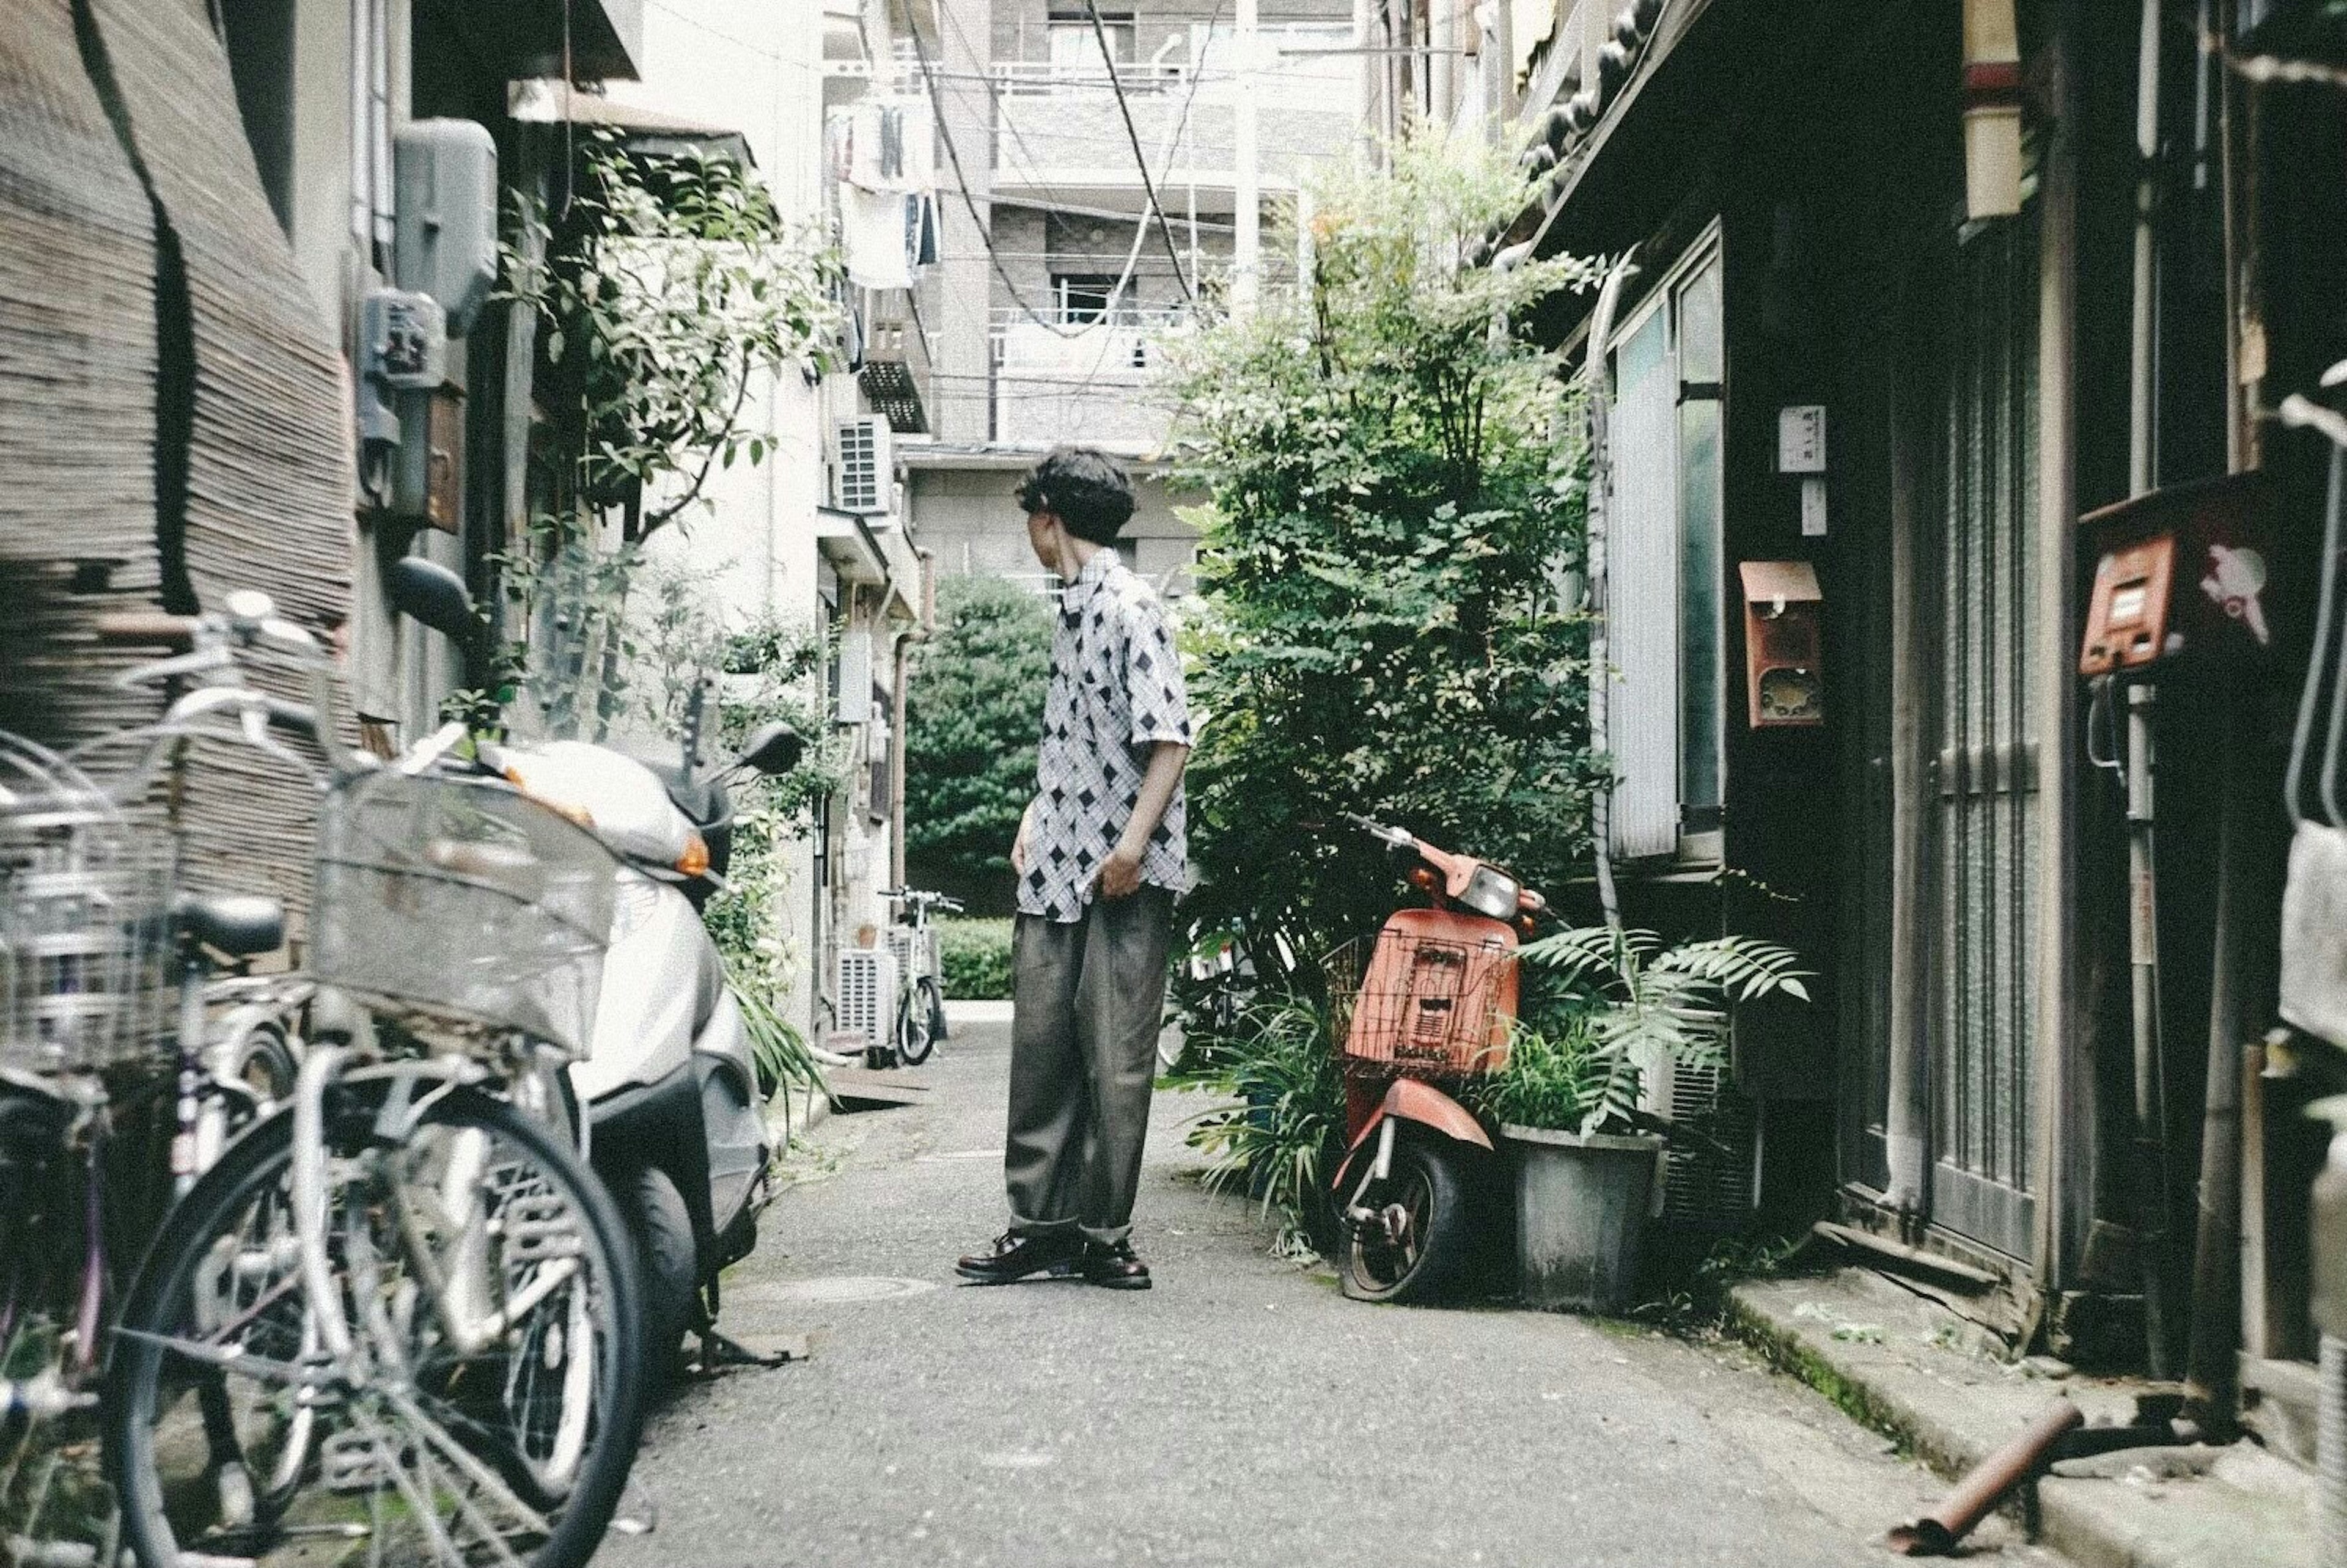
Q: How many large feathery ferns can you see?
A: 1